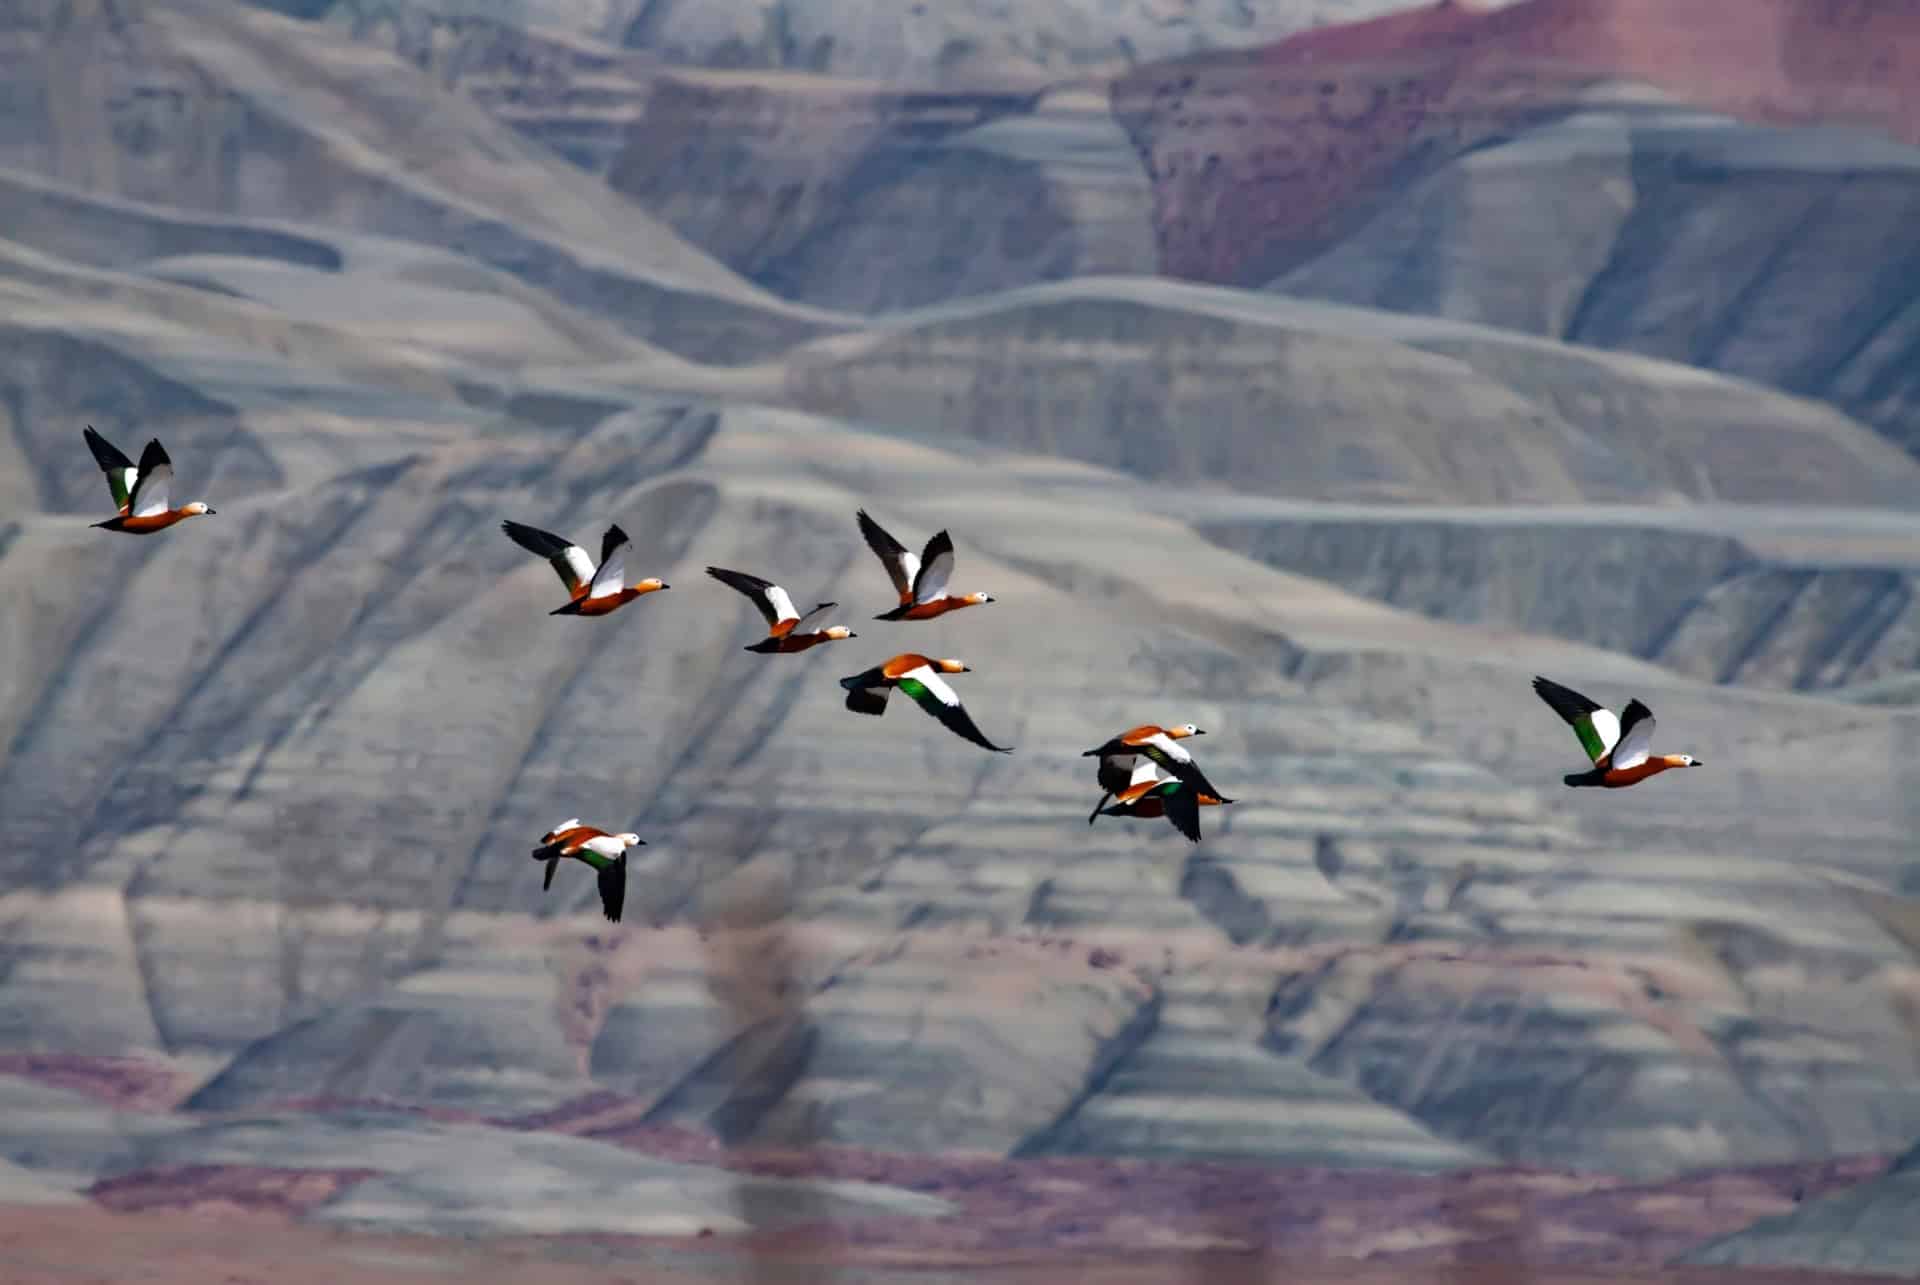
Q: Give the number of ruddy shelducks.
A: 9